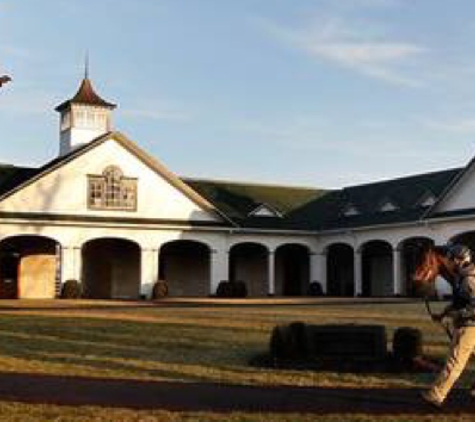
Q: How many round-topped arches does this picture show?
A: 9